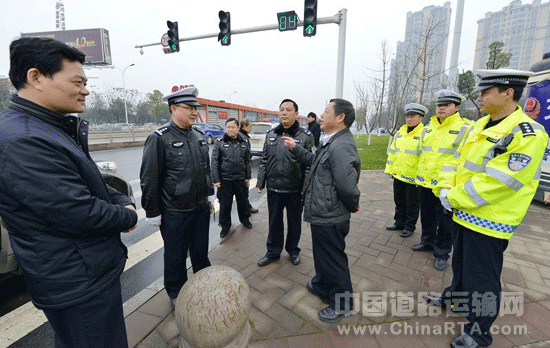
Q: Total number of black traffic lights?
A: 3